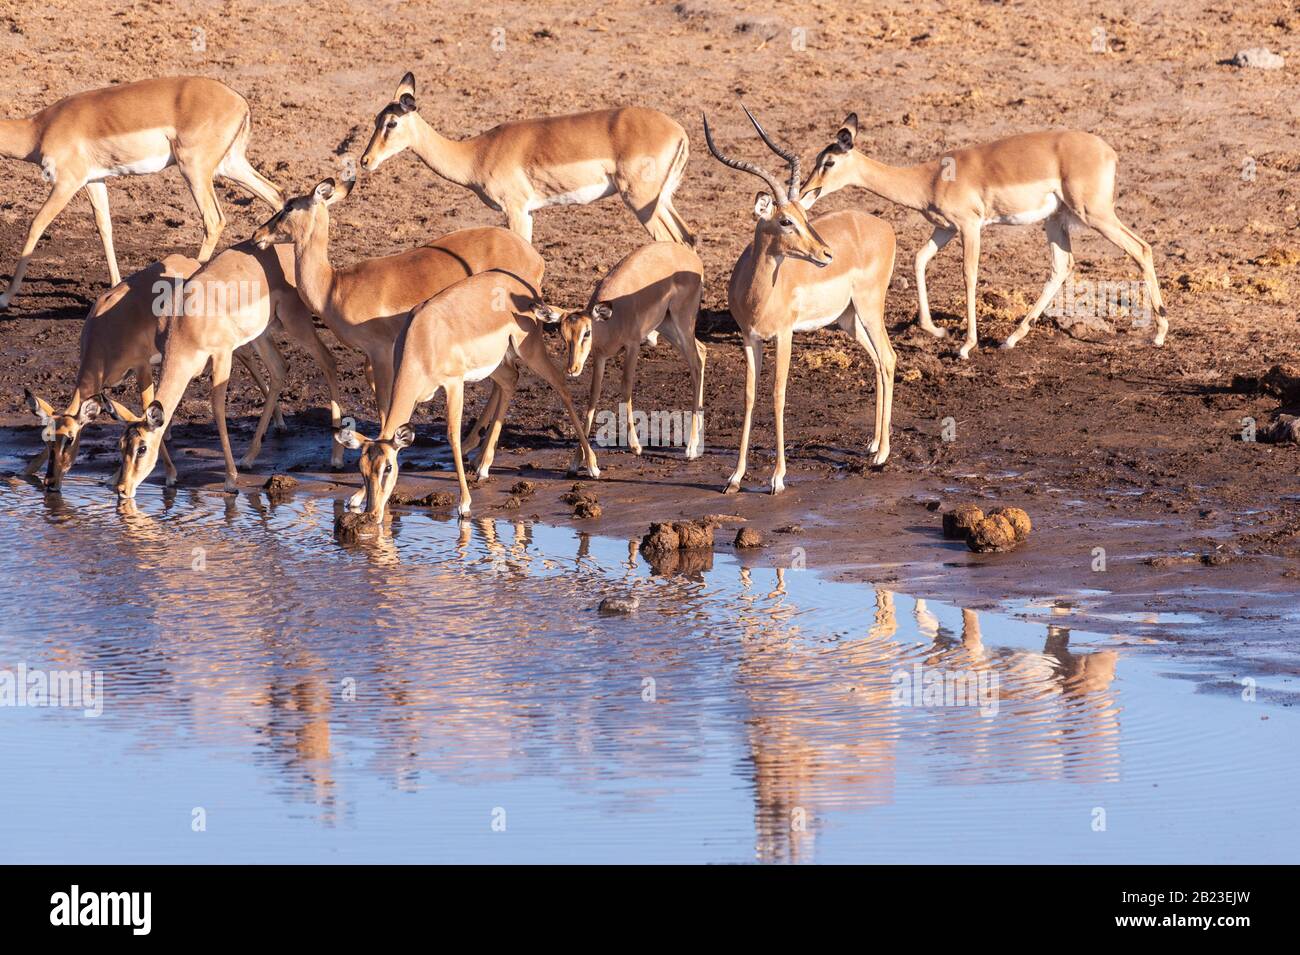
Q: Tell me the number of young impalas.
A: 1